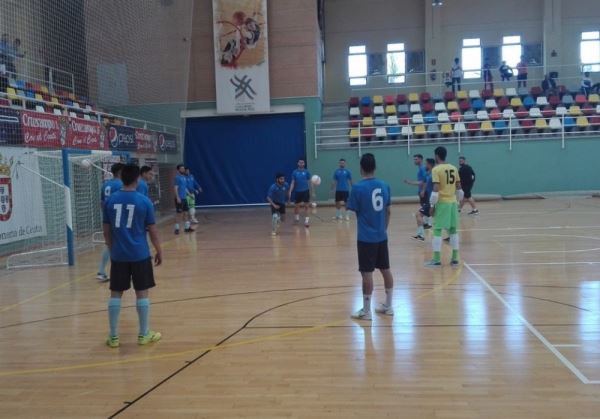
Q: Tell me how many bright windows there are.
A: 5